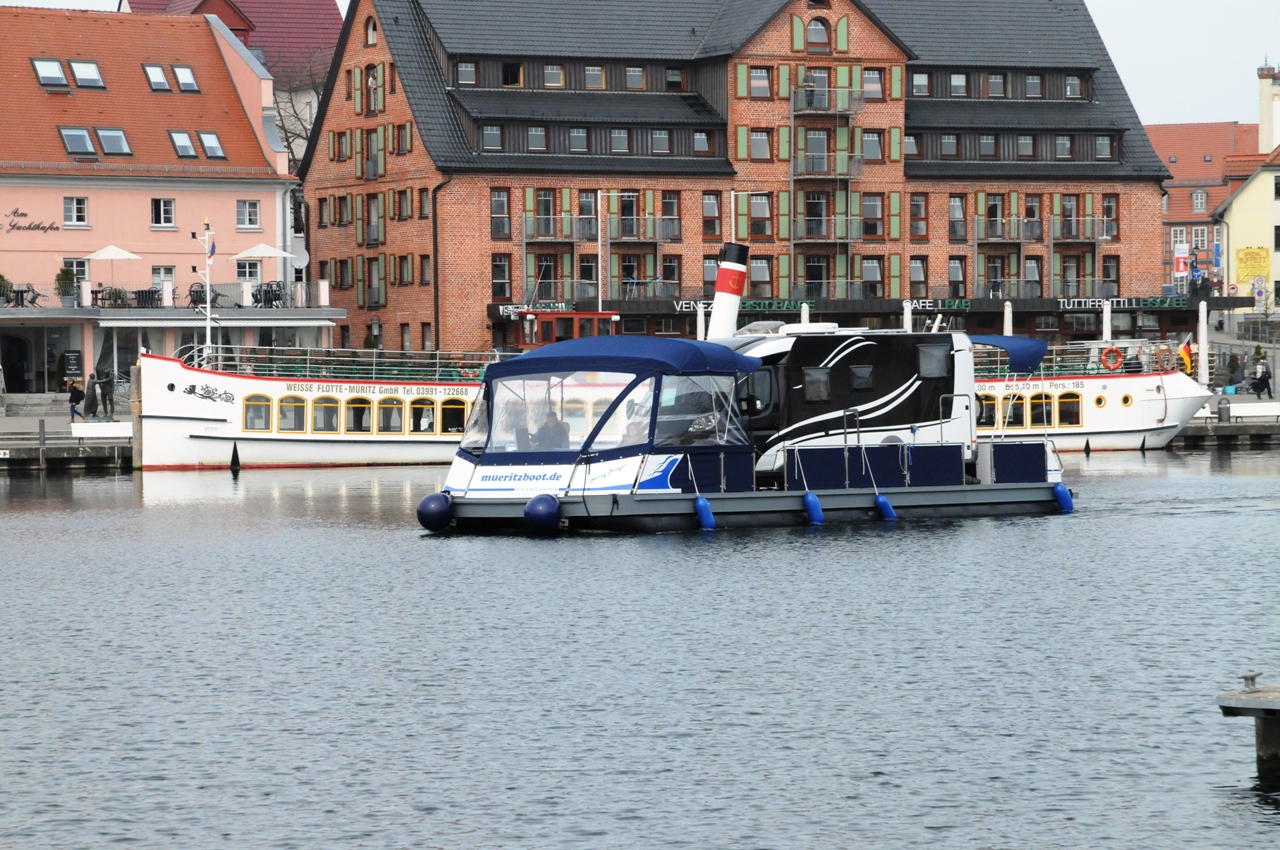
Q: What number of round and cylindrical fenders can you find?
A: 6